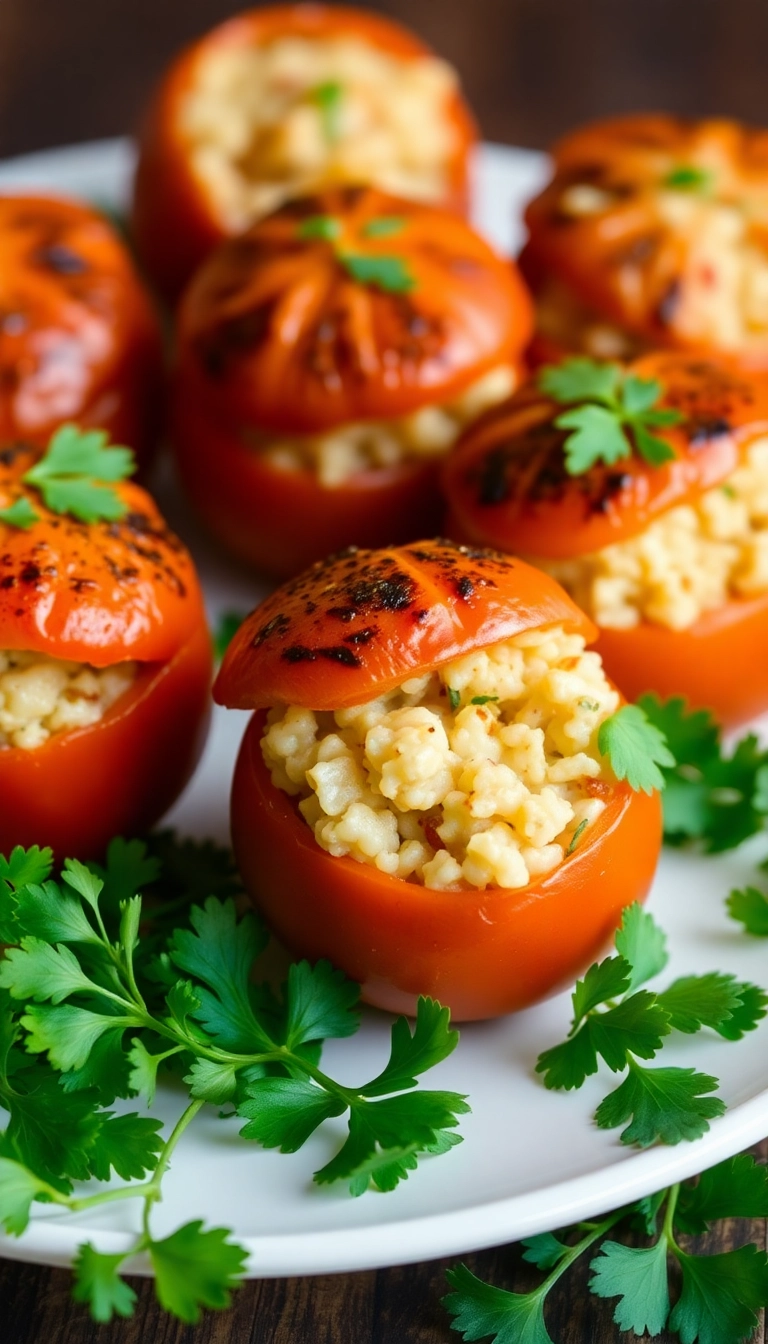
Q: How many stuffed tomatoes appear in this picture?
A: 7